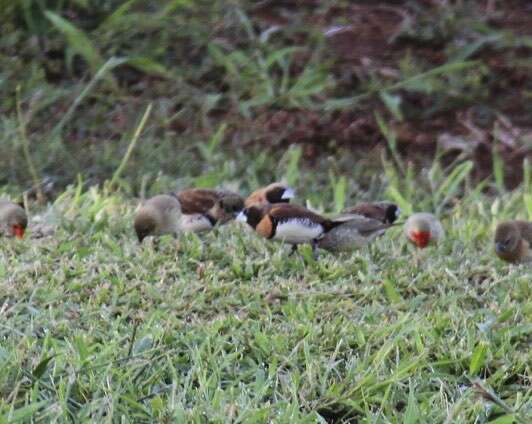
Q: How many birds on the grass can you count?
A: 9